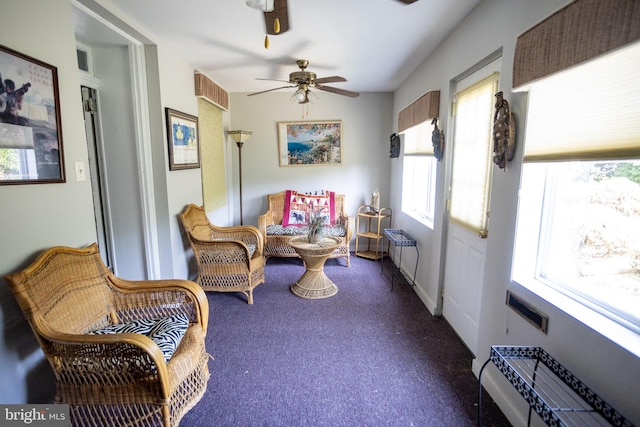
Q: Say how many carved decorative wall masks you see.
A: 3